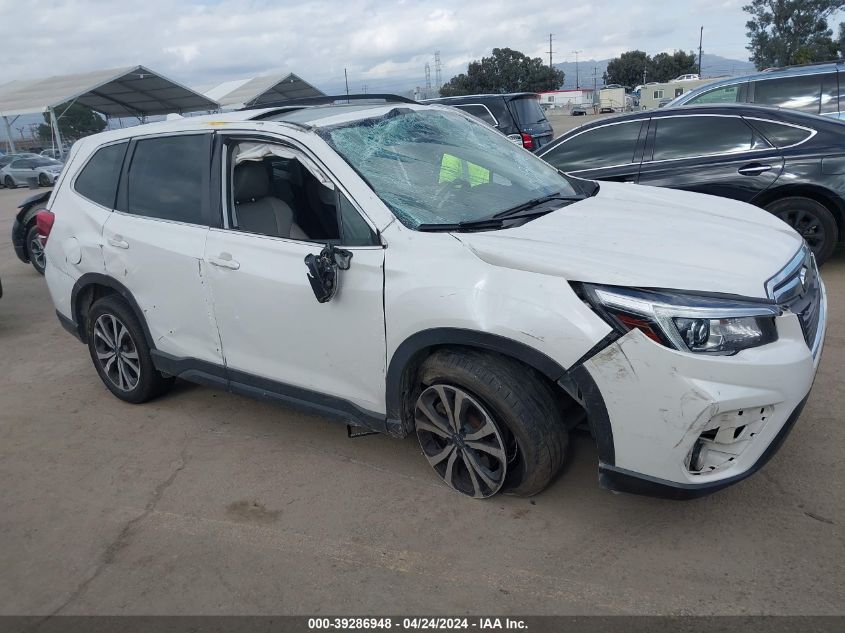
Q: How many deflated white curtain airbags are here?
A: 1